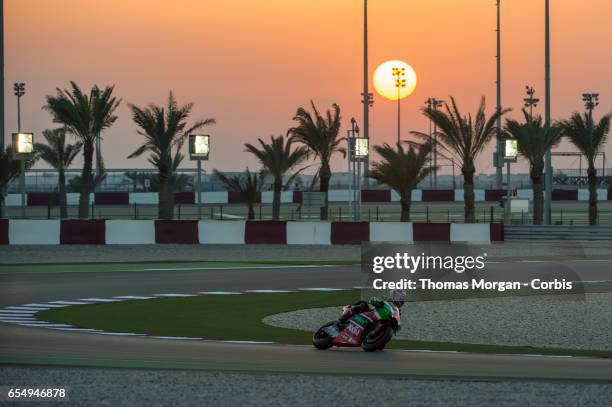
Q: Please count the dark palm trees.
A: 11